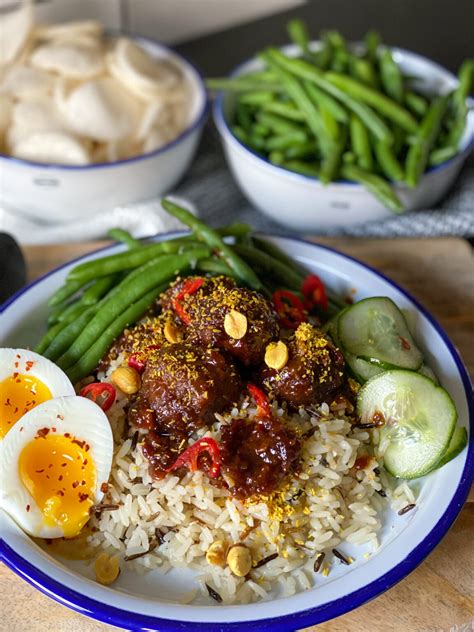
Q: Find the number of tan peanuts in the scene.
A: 7